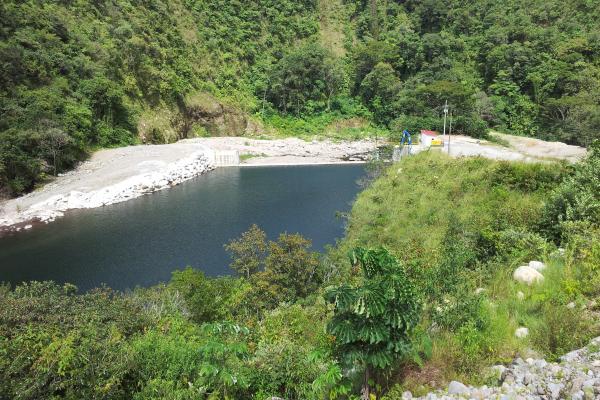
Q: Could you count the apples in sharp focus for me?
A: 0